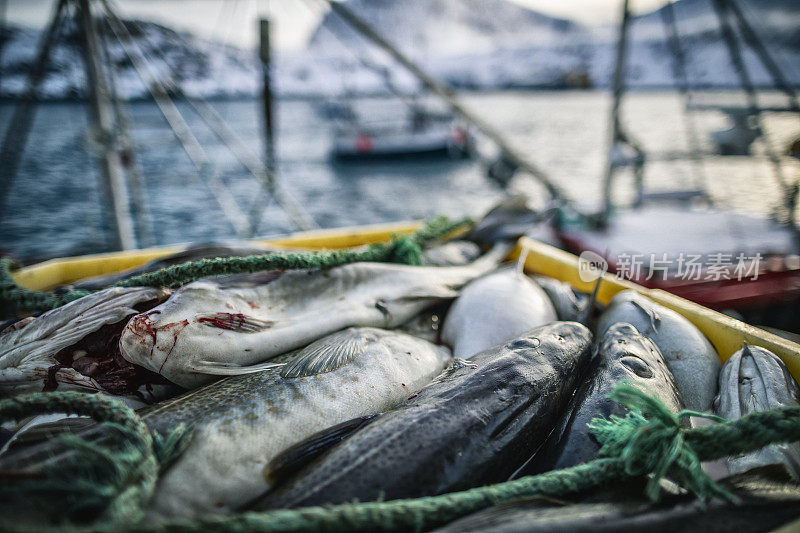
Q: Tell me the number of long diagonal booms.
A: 1